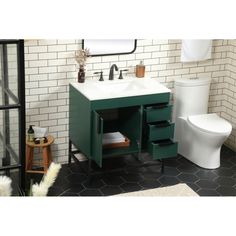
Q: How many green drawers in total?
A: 3